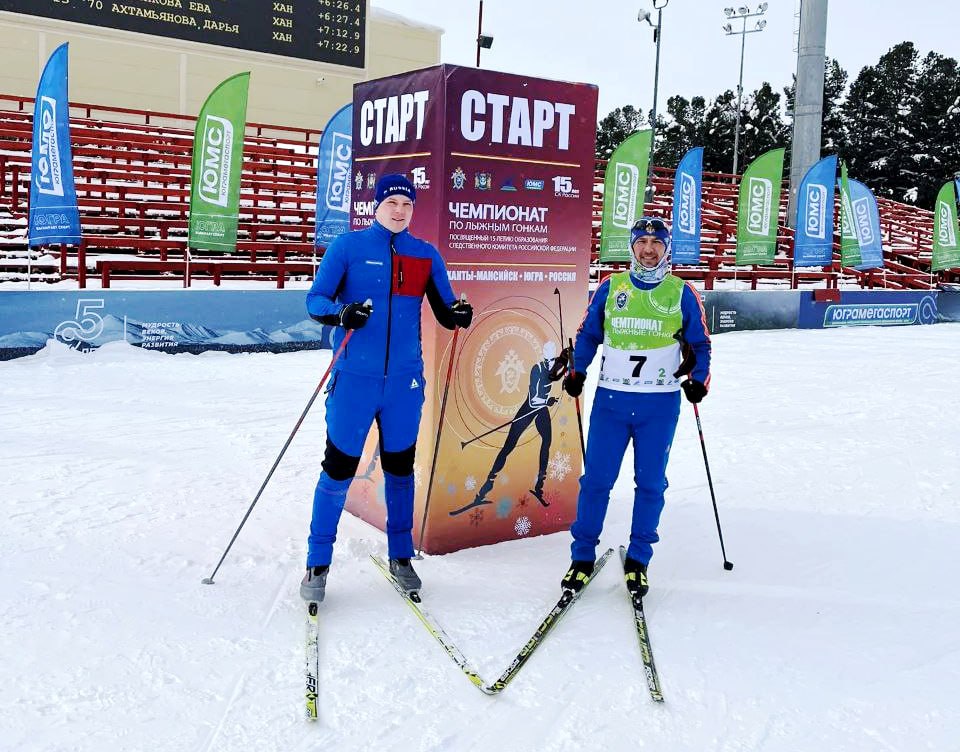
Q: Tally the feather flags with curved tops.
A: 10